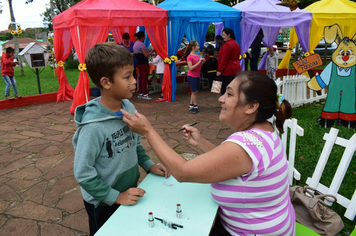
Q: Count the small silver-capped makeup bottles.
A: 2